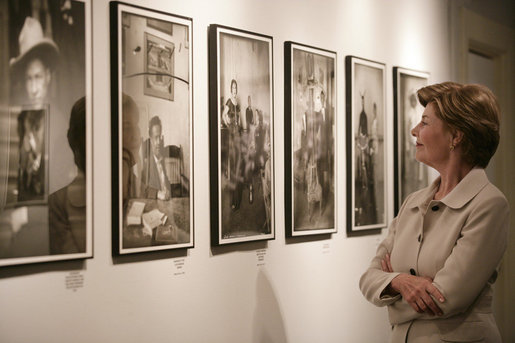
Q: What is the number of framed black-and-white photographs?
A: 6